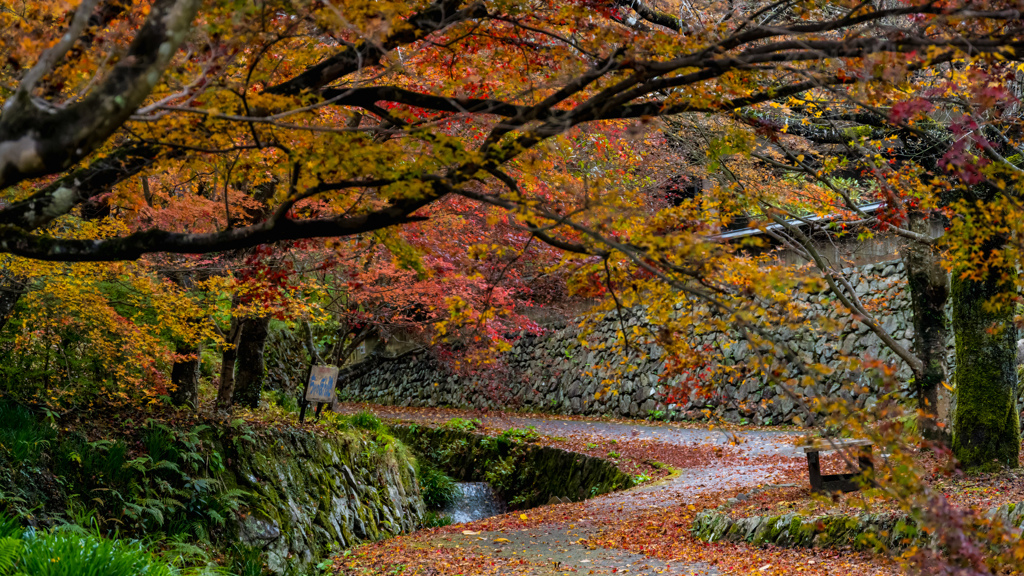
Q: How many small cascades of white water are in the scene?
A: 1